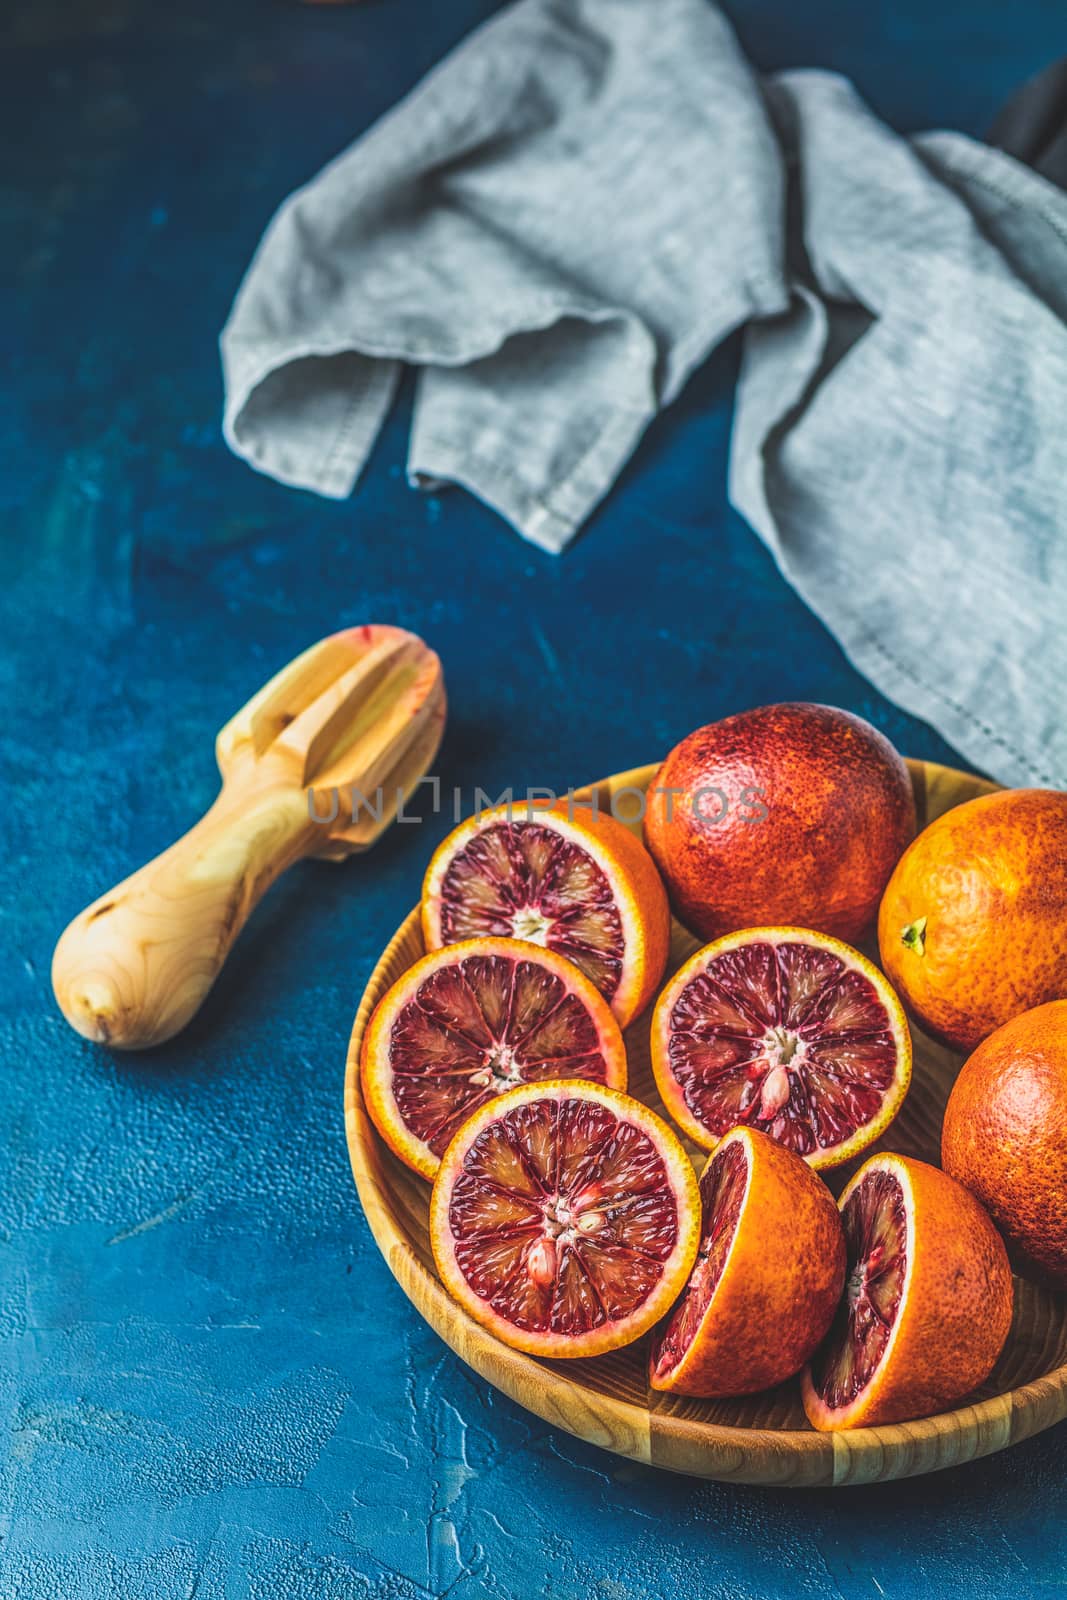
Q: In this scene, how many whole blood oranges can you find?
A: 3